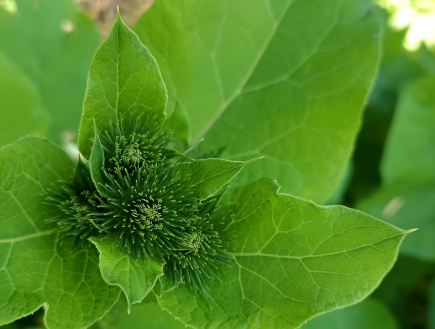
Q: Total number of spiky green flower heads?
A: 4